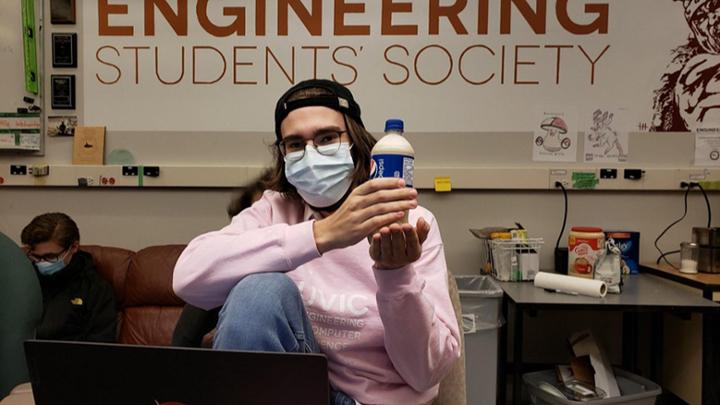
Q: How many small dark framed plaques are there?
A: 3